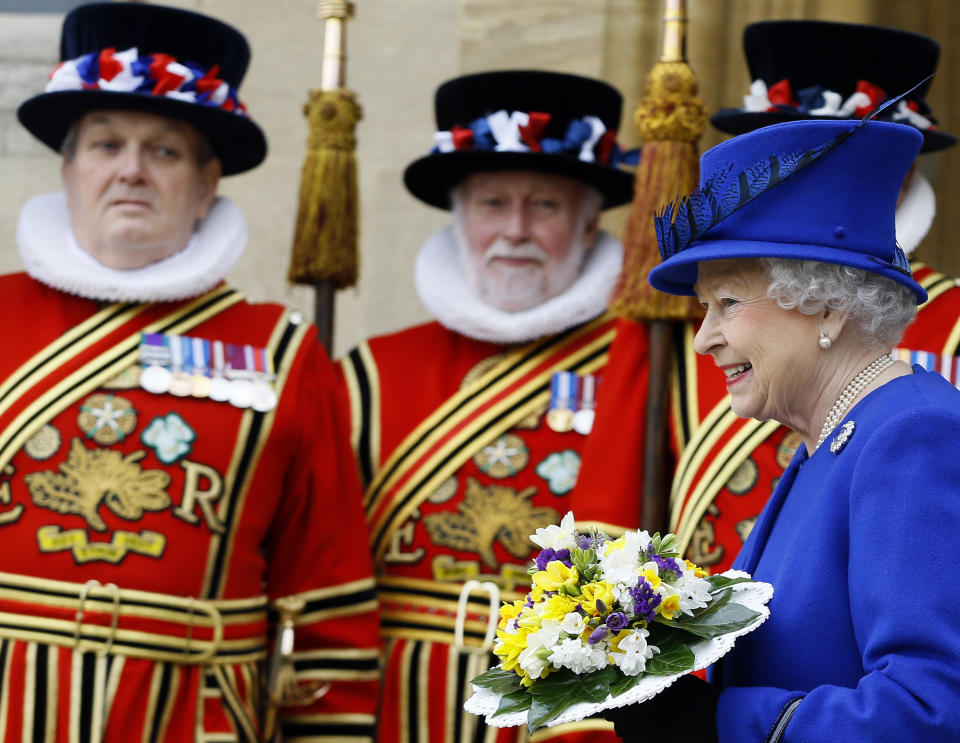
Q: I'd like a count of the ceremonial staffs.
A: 2